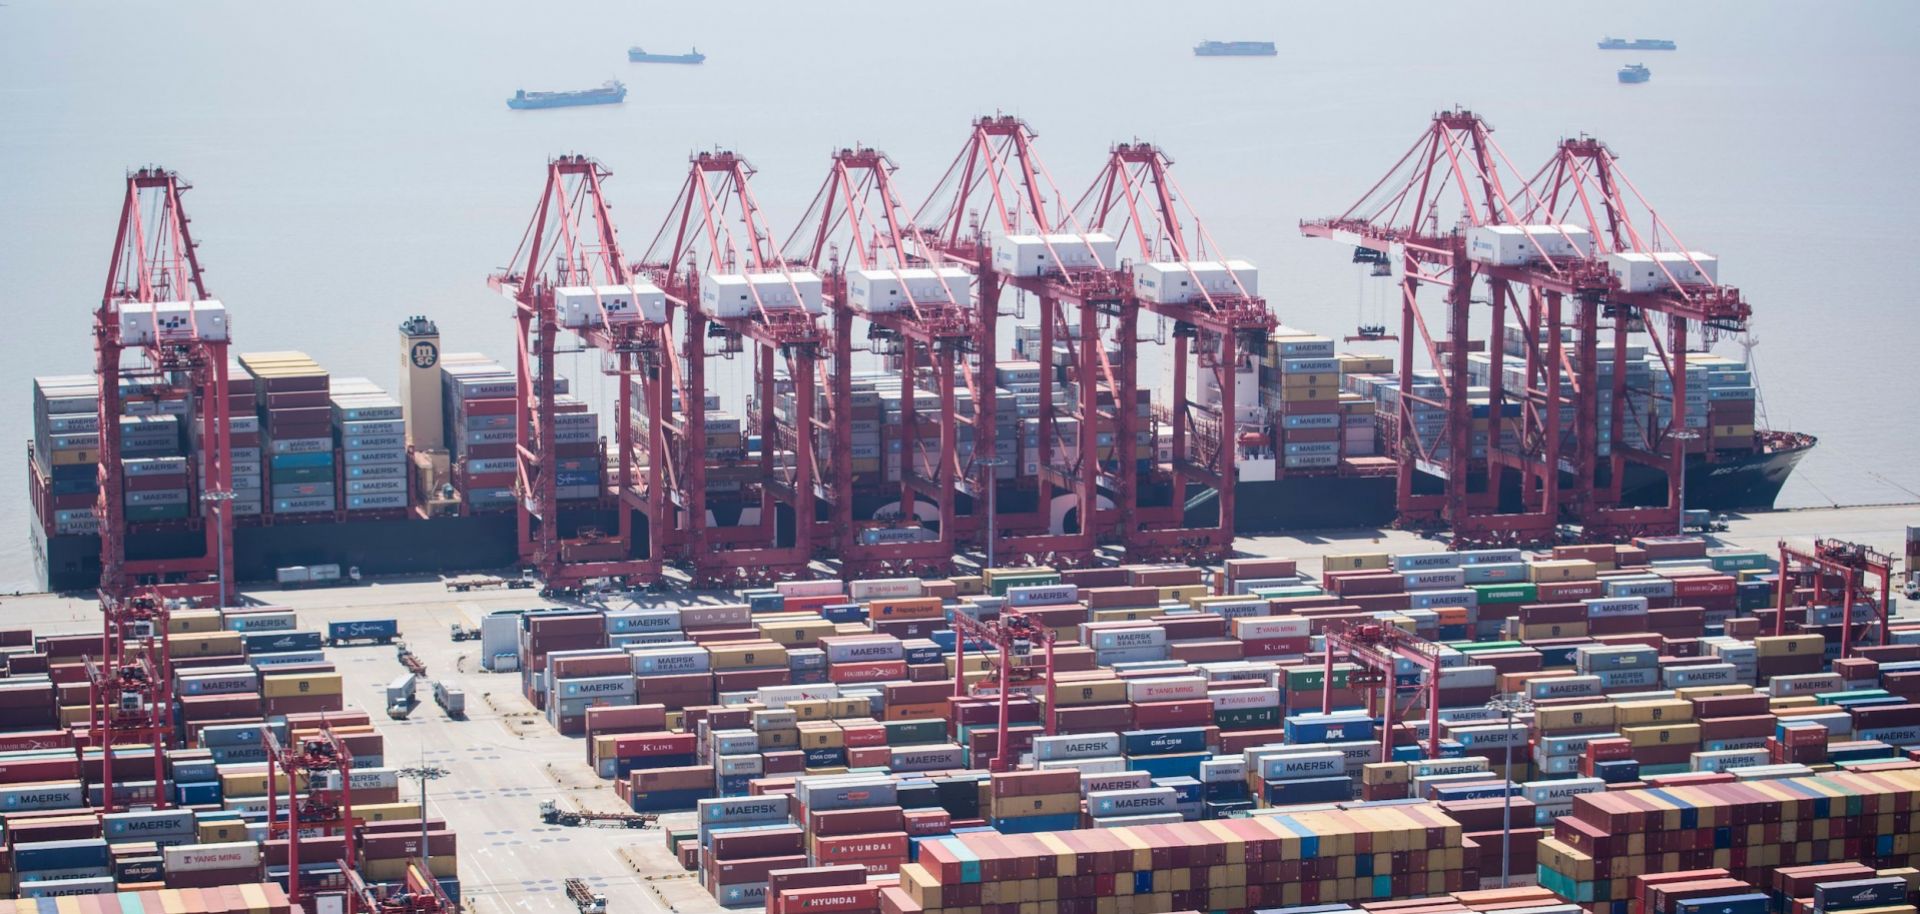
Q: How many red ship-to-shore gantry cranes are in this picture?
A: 8